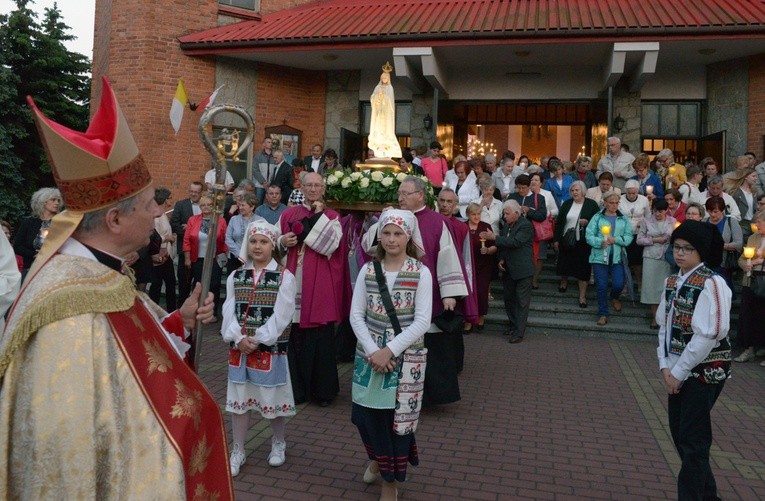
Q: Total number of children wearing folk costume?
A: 3